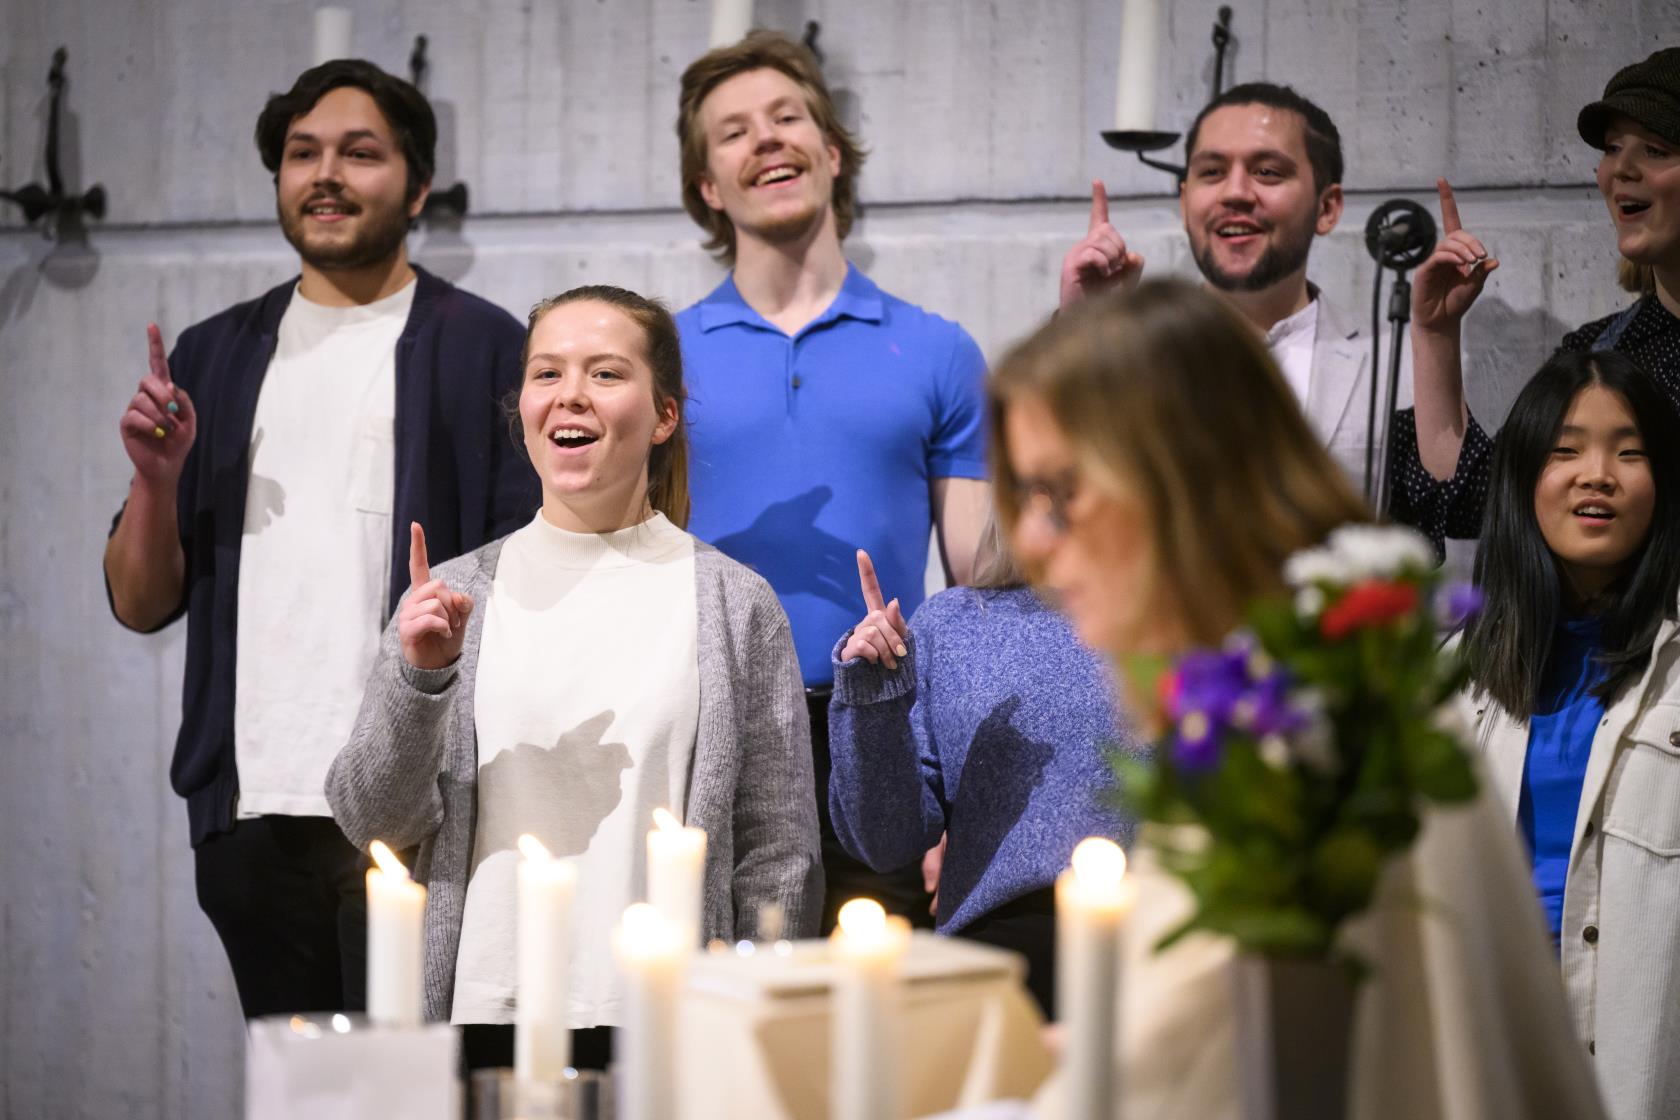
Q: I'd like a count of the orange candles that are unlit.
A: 0